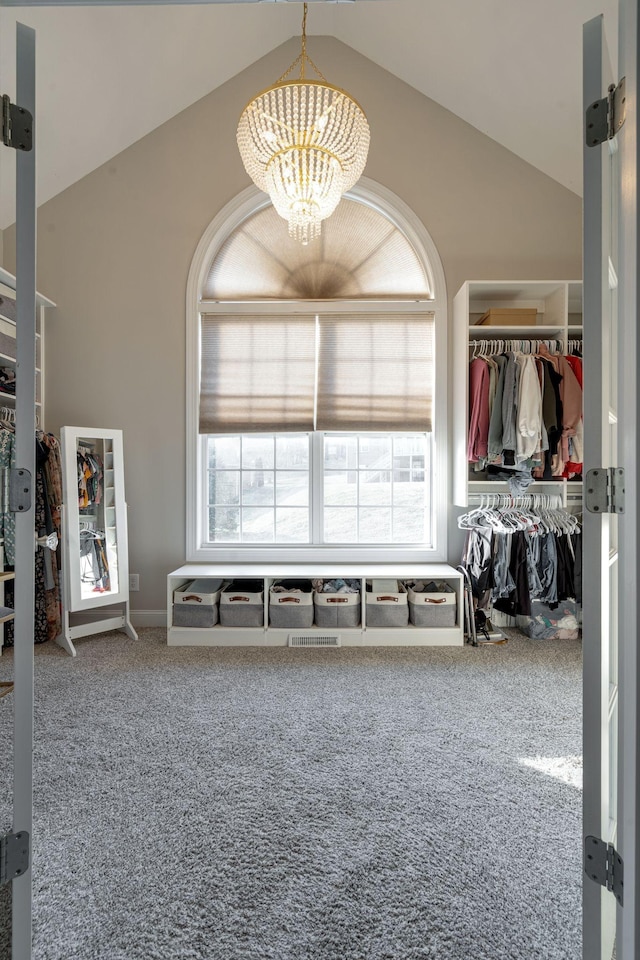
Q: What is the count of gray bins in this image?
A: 6